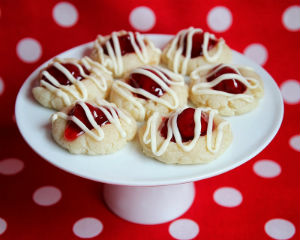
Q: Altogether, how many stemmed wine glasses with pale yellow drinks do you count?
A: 0